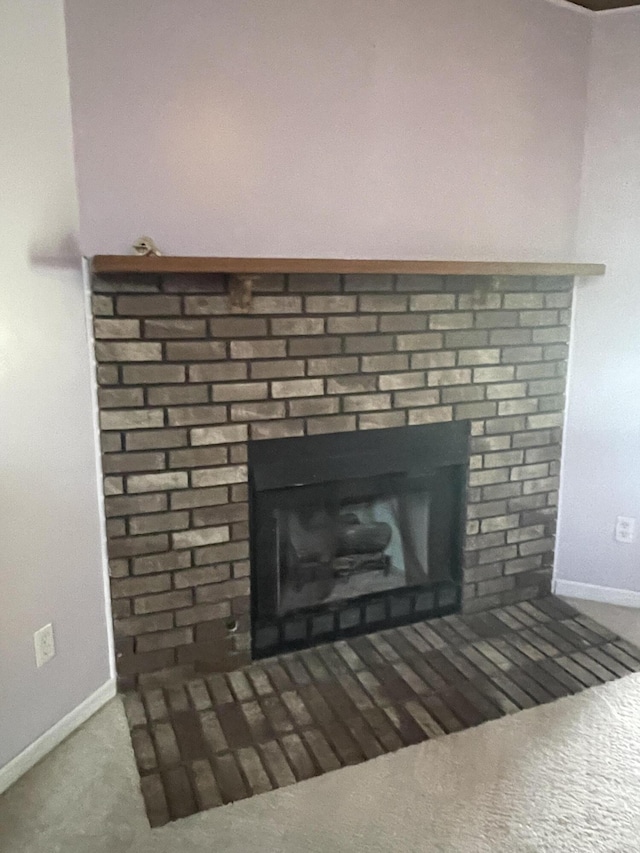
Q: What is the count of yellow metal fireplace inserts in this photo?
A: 0